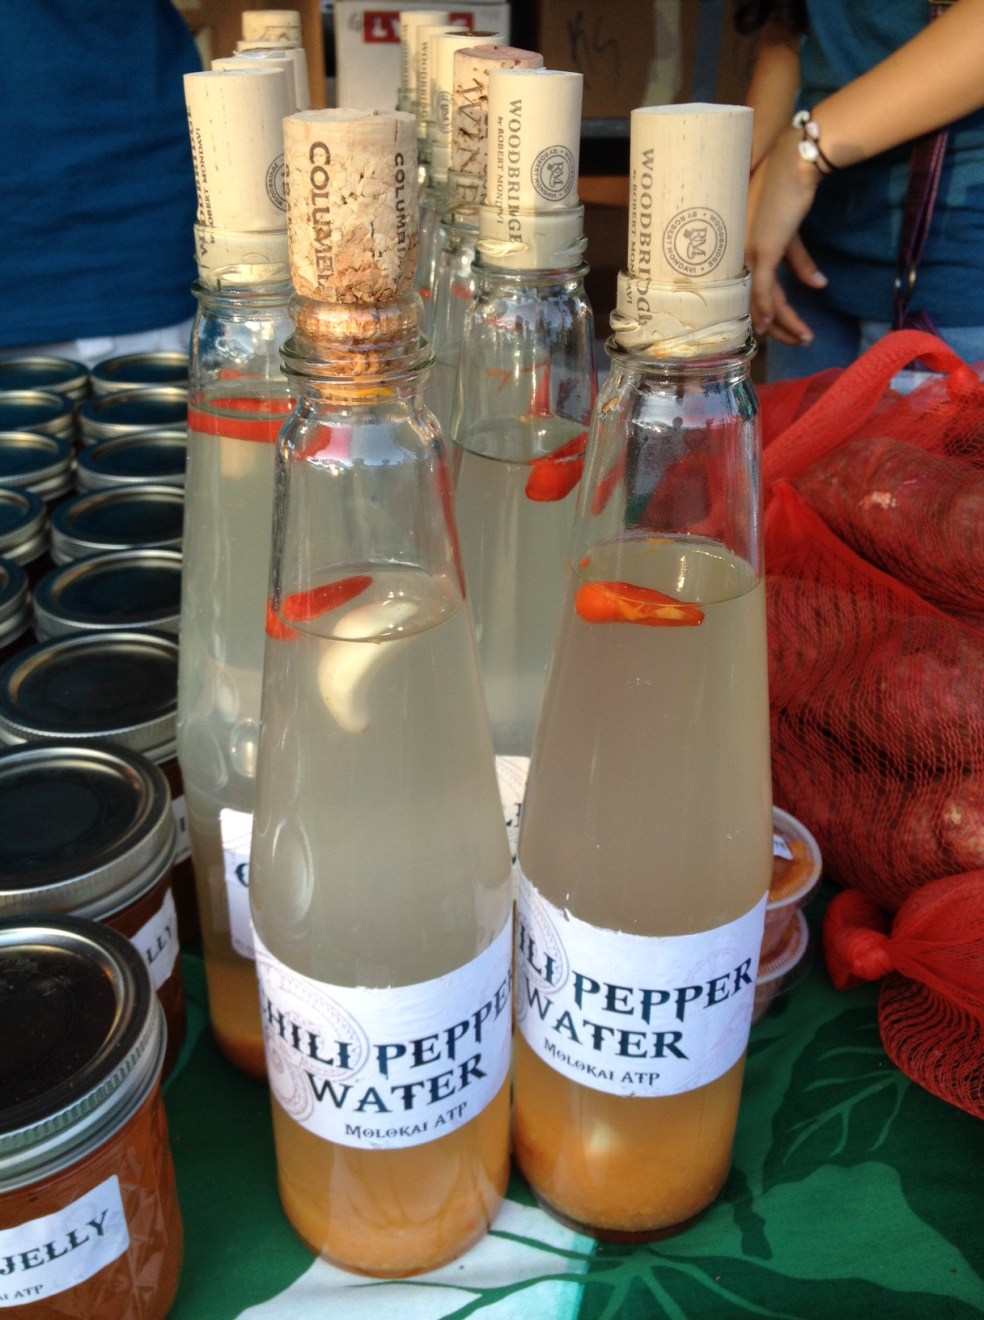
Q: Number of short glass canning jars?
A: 13